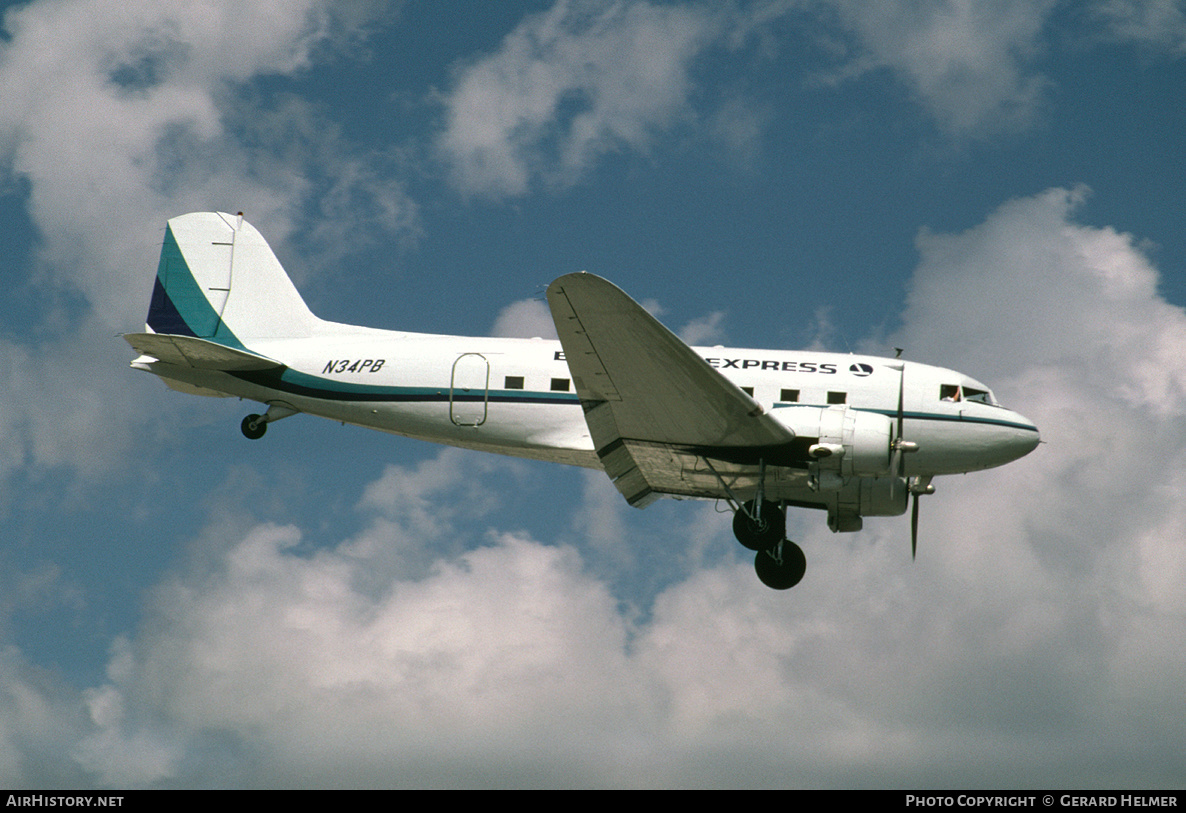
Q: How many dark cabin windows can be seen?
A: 5